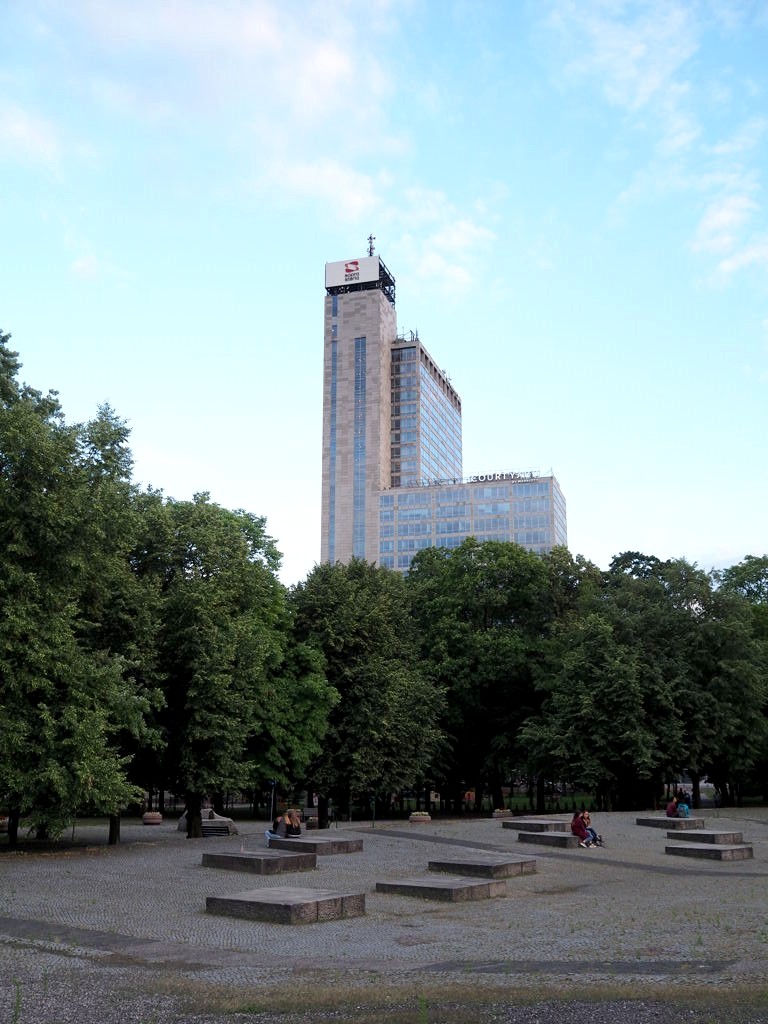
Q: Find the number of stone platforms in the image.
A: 10